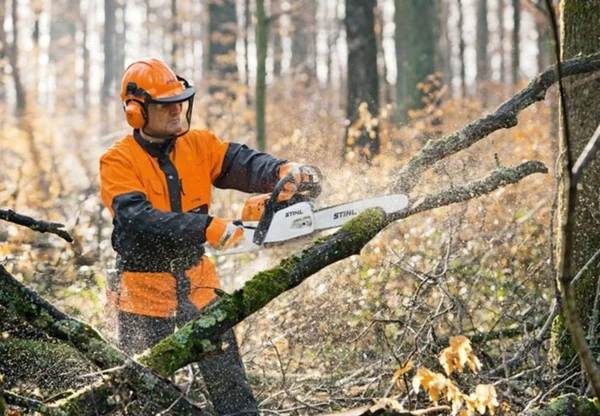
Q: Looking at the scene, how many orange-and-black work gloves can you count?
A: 2